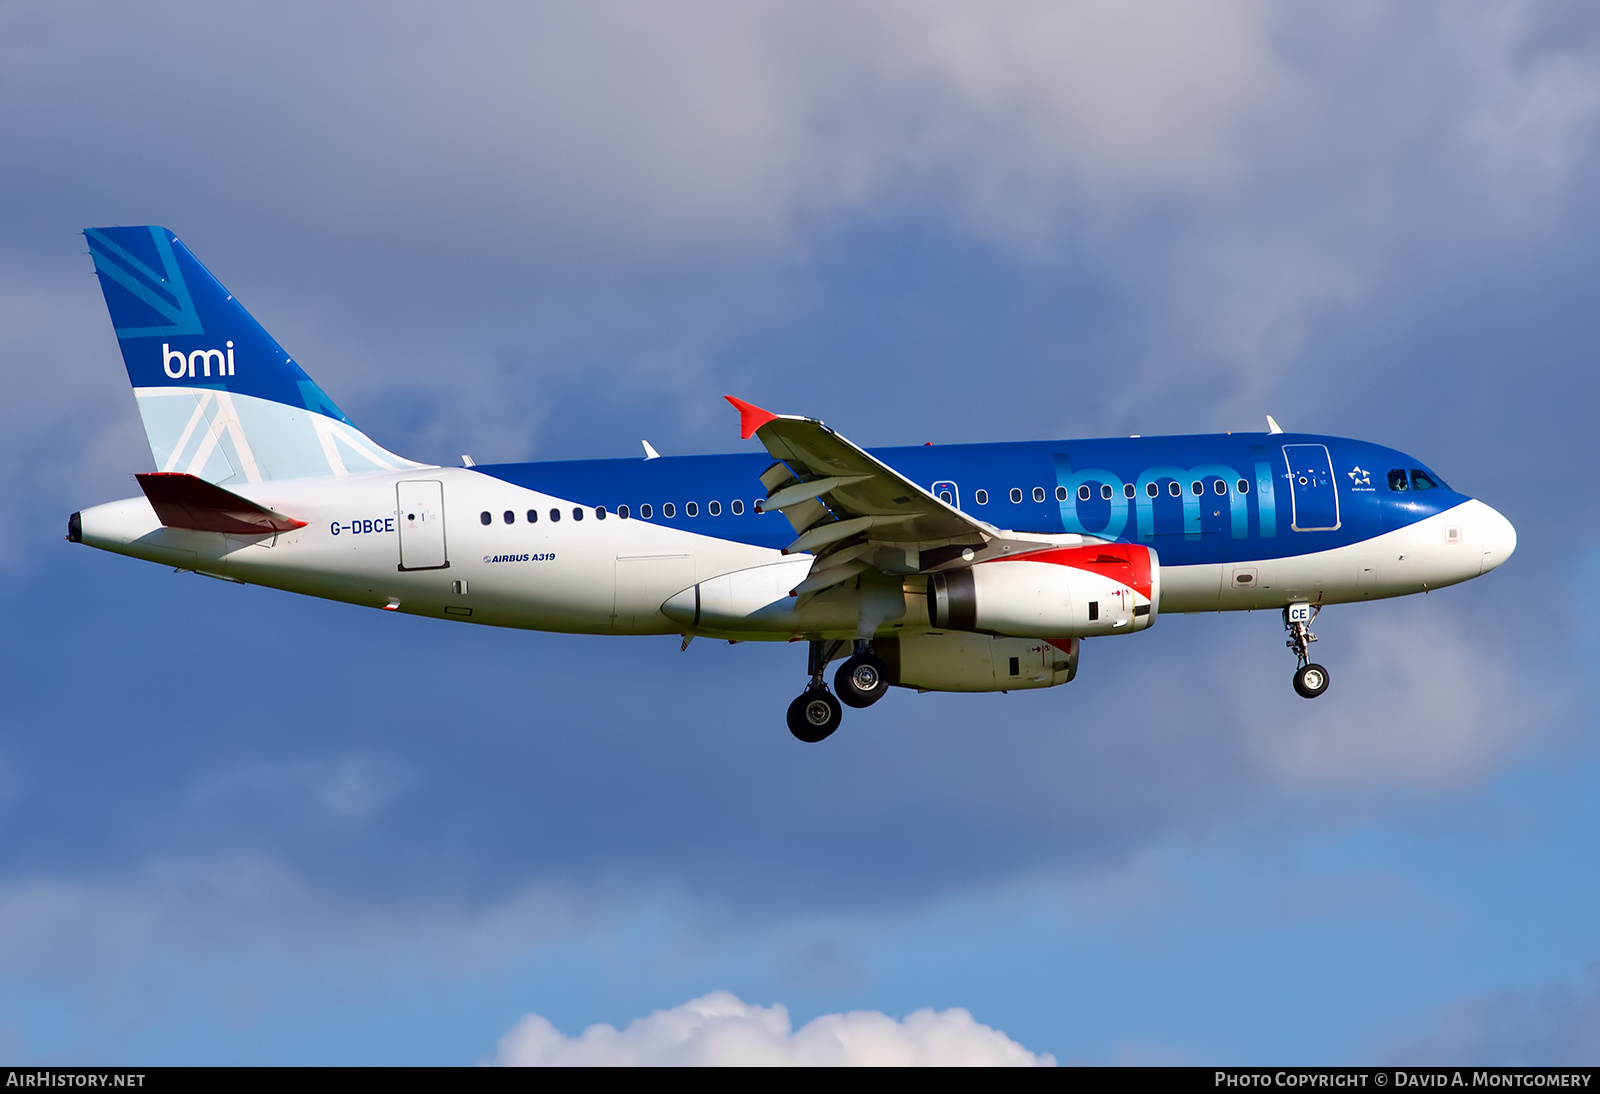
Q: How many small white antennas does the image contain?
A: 3